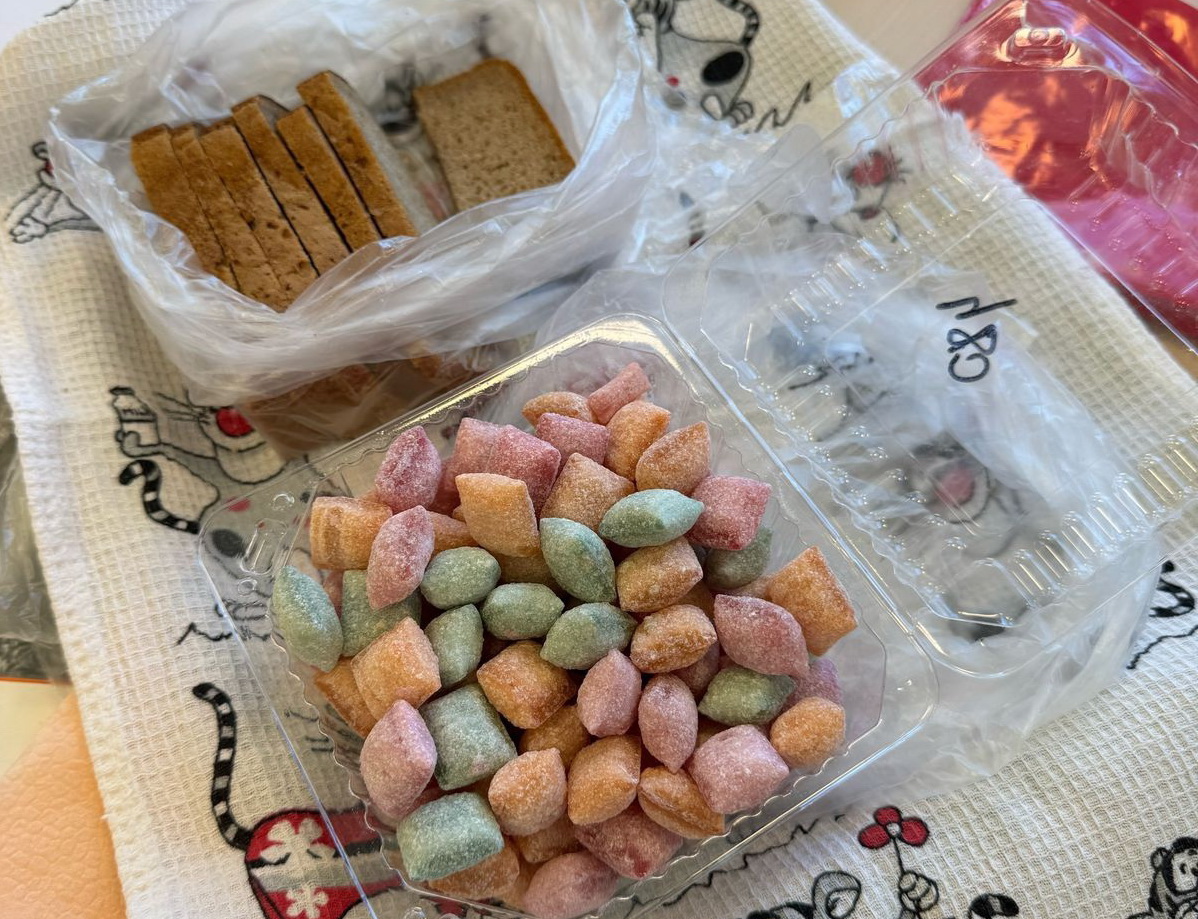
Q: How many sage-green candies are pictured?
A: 12